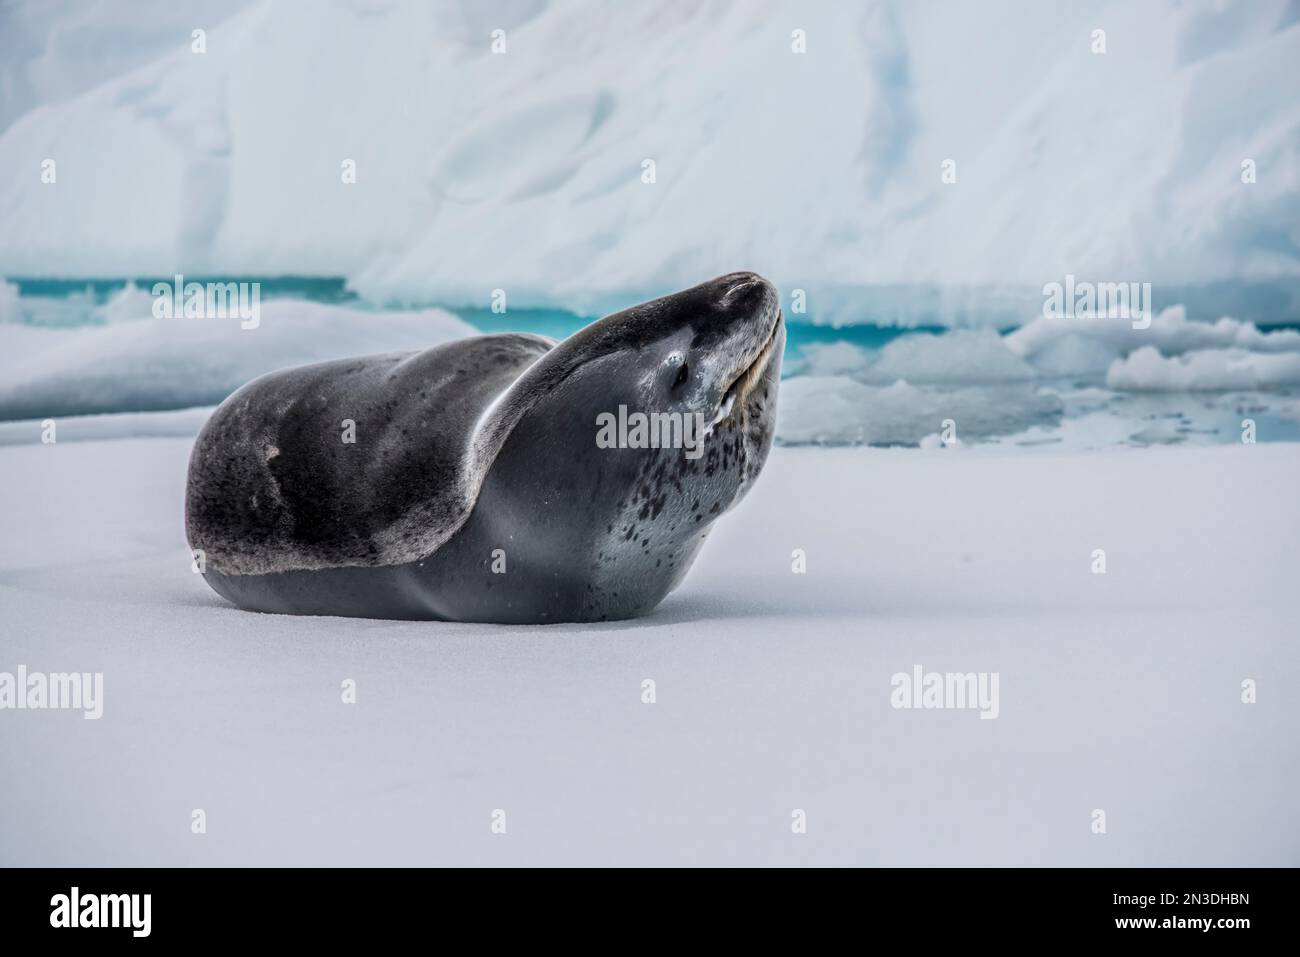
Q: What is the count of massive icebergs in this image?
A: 1